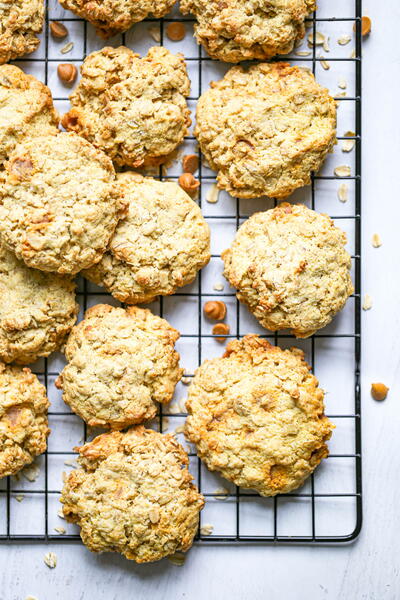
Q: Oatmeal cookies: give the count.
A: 14